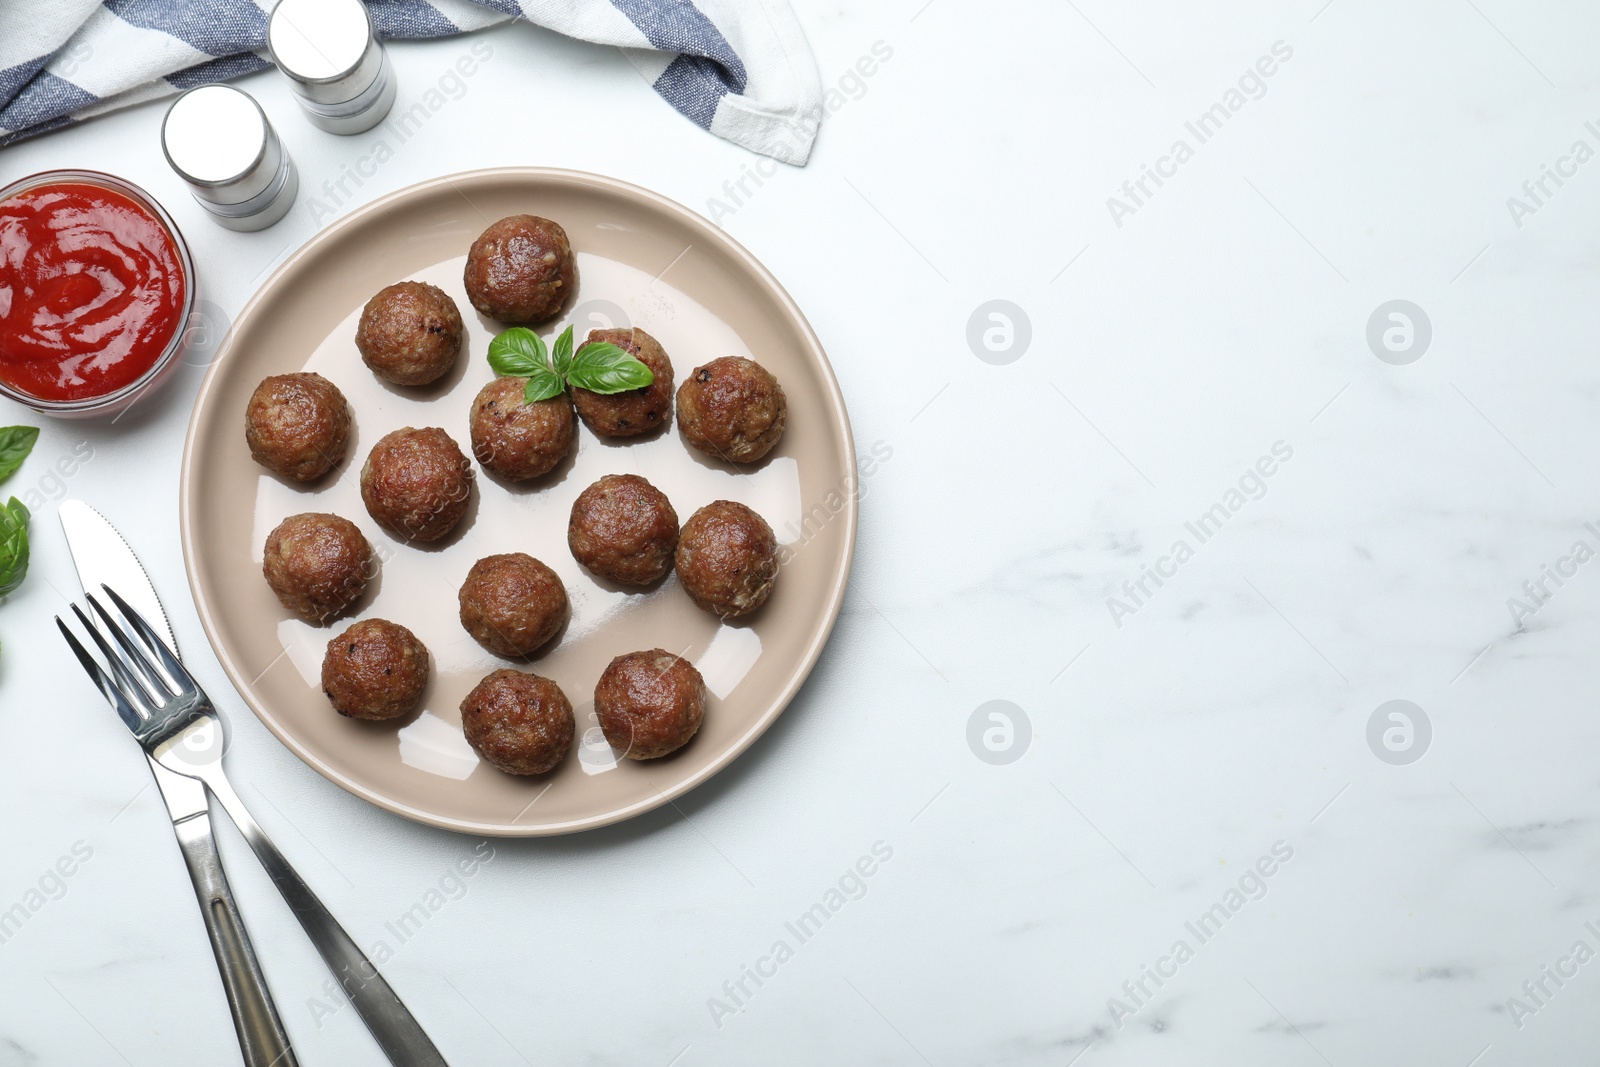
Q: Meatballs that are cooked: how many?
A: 14